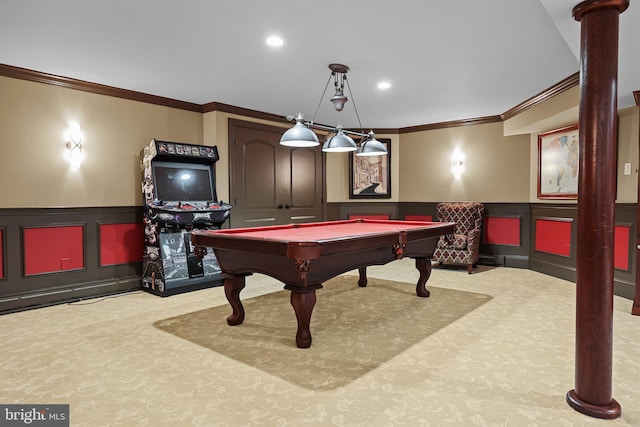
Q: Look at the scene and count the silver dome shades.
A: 3